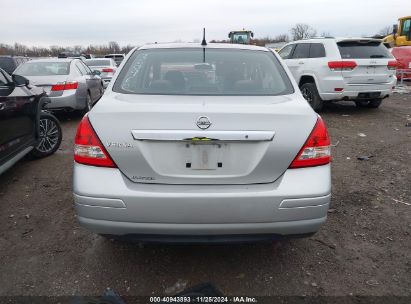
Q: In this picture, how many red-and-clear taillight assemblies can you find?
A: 2